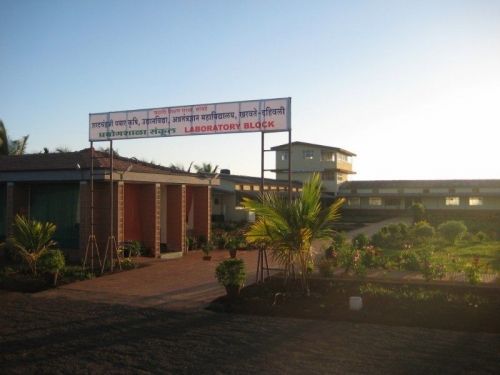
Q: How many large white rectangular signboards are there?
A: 1